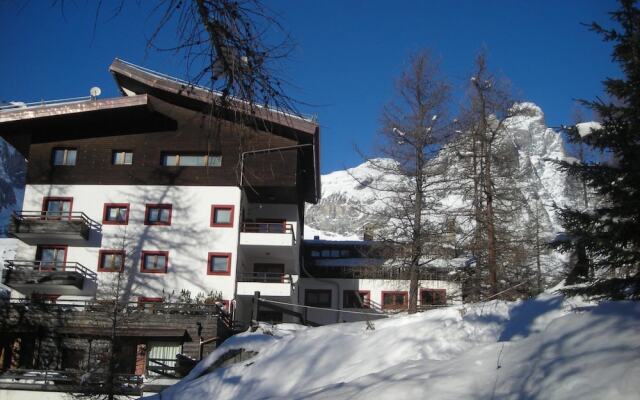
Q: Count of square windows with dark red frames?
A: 6